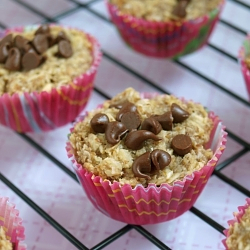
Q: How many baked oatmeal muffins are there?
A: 6